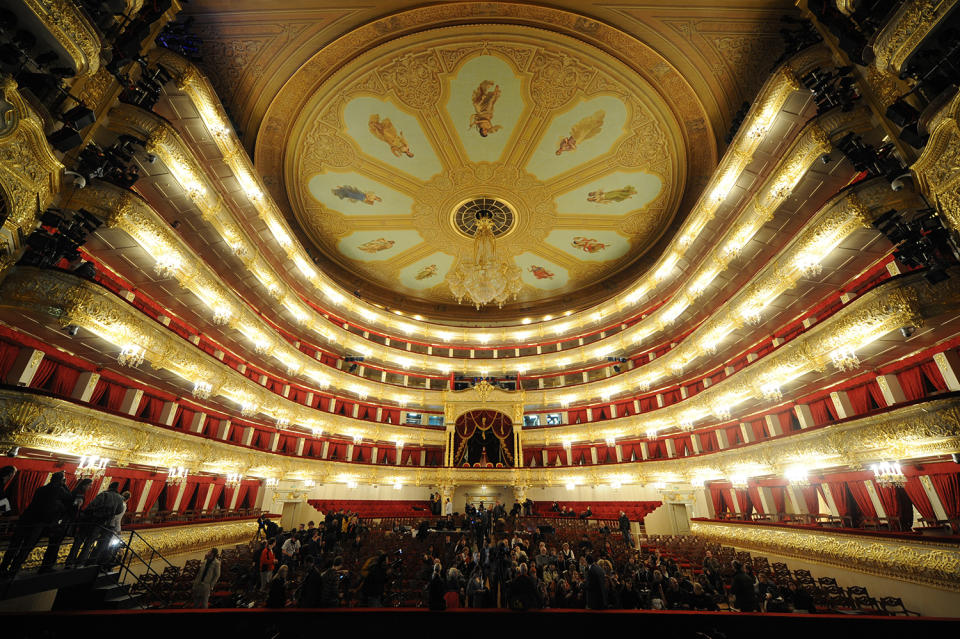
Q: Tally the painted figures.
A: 9